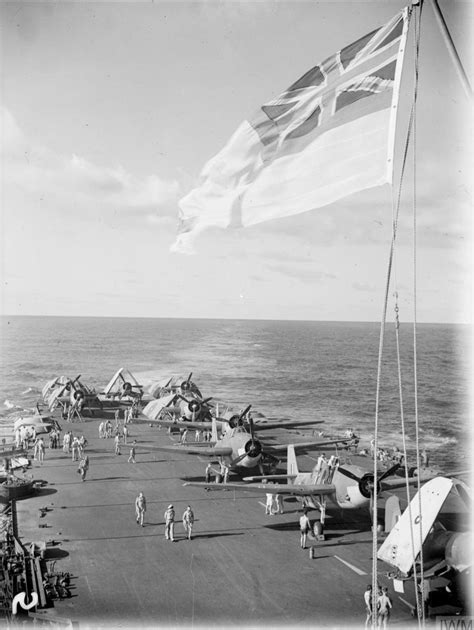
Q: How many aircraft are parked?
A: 9